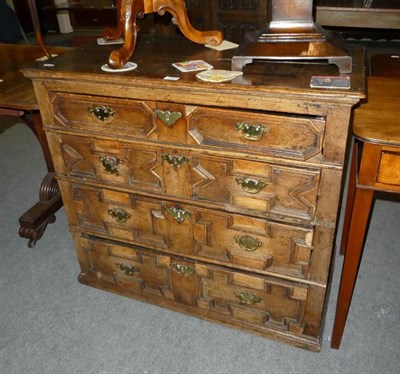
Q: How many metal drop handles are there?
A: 8